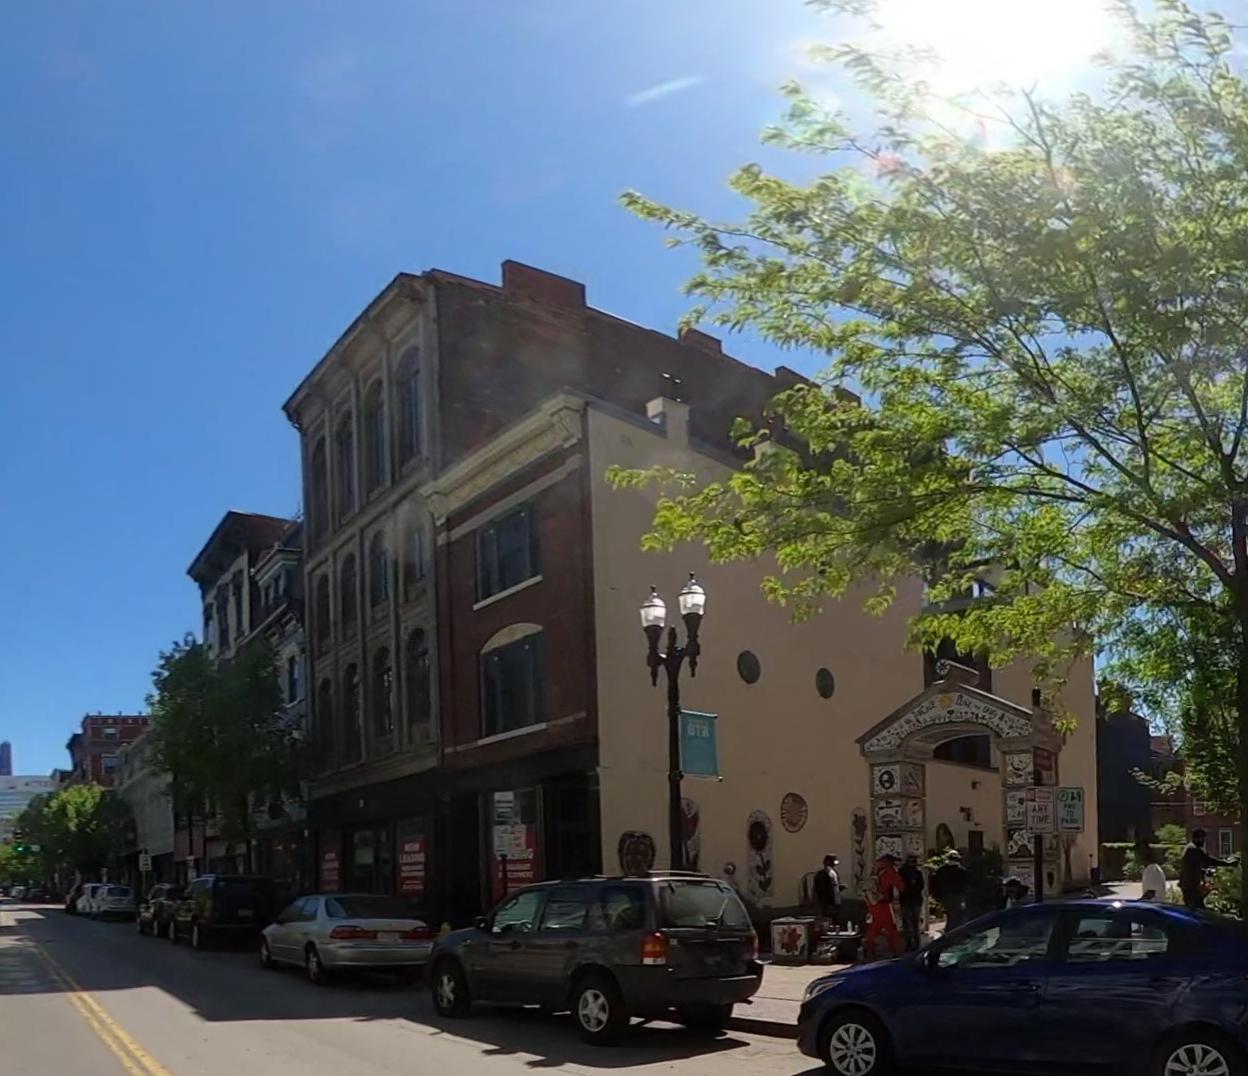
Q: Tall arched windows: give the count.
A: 12